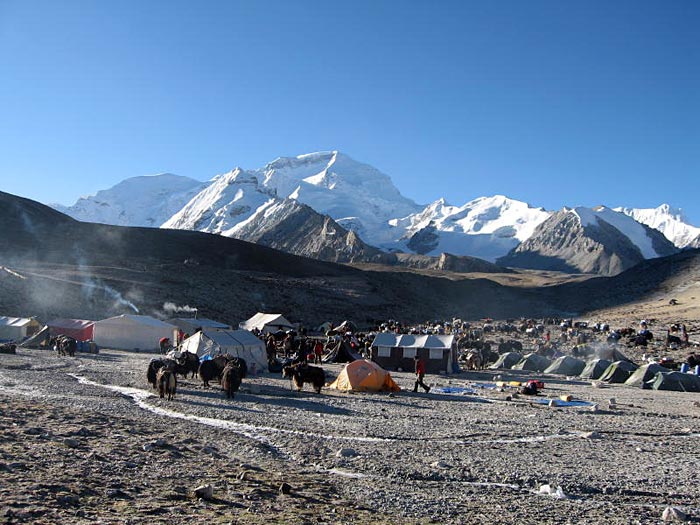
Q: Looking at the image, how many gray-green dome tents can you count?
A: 7